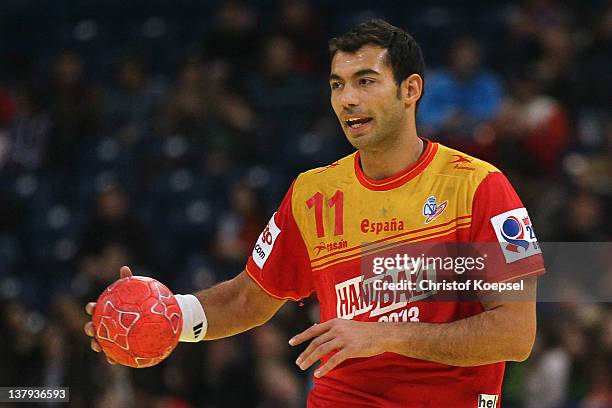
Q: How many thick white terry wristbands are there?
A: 1